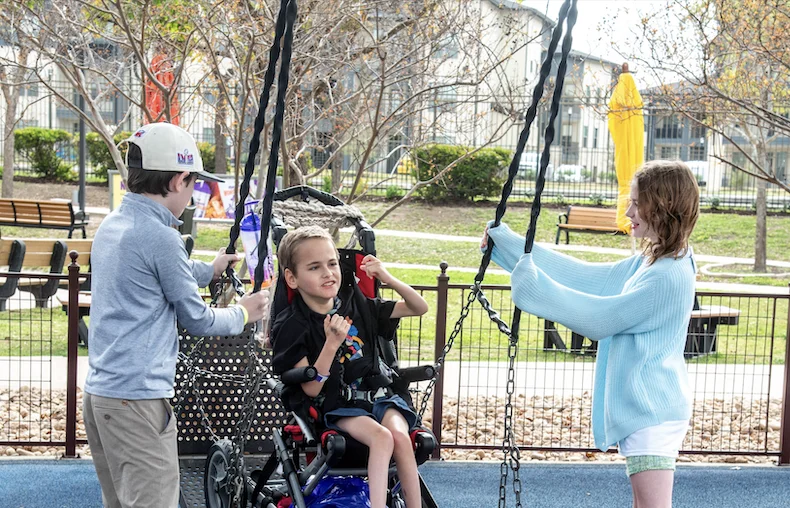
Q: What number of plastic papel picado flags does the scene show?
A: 0